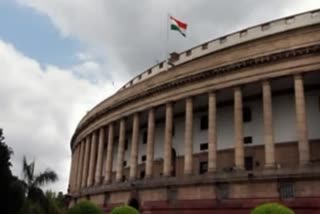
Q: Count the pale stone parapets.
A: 1